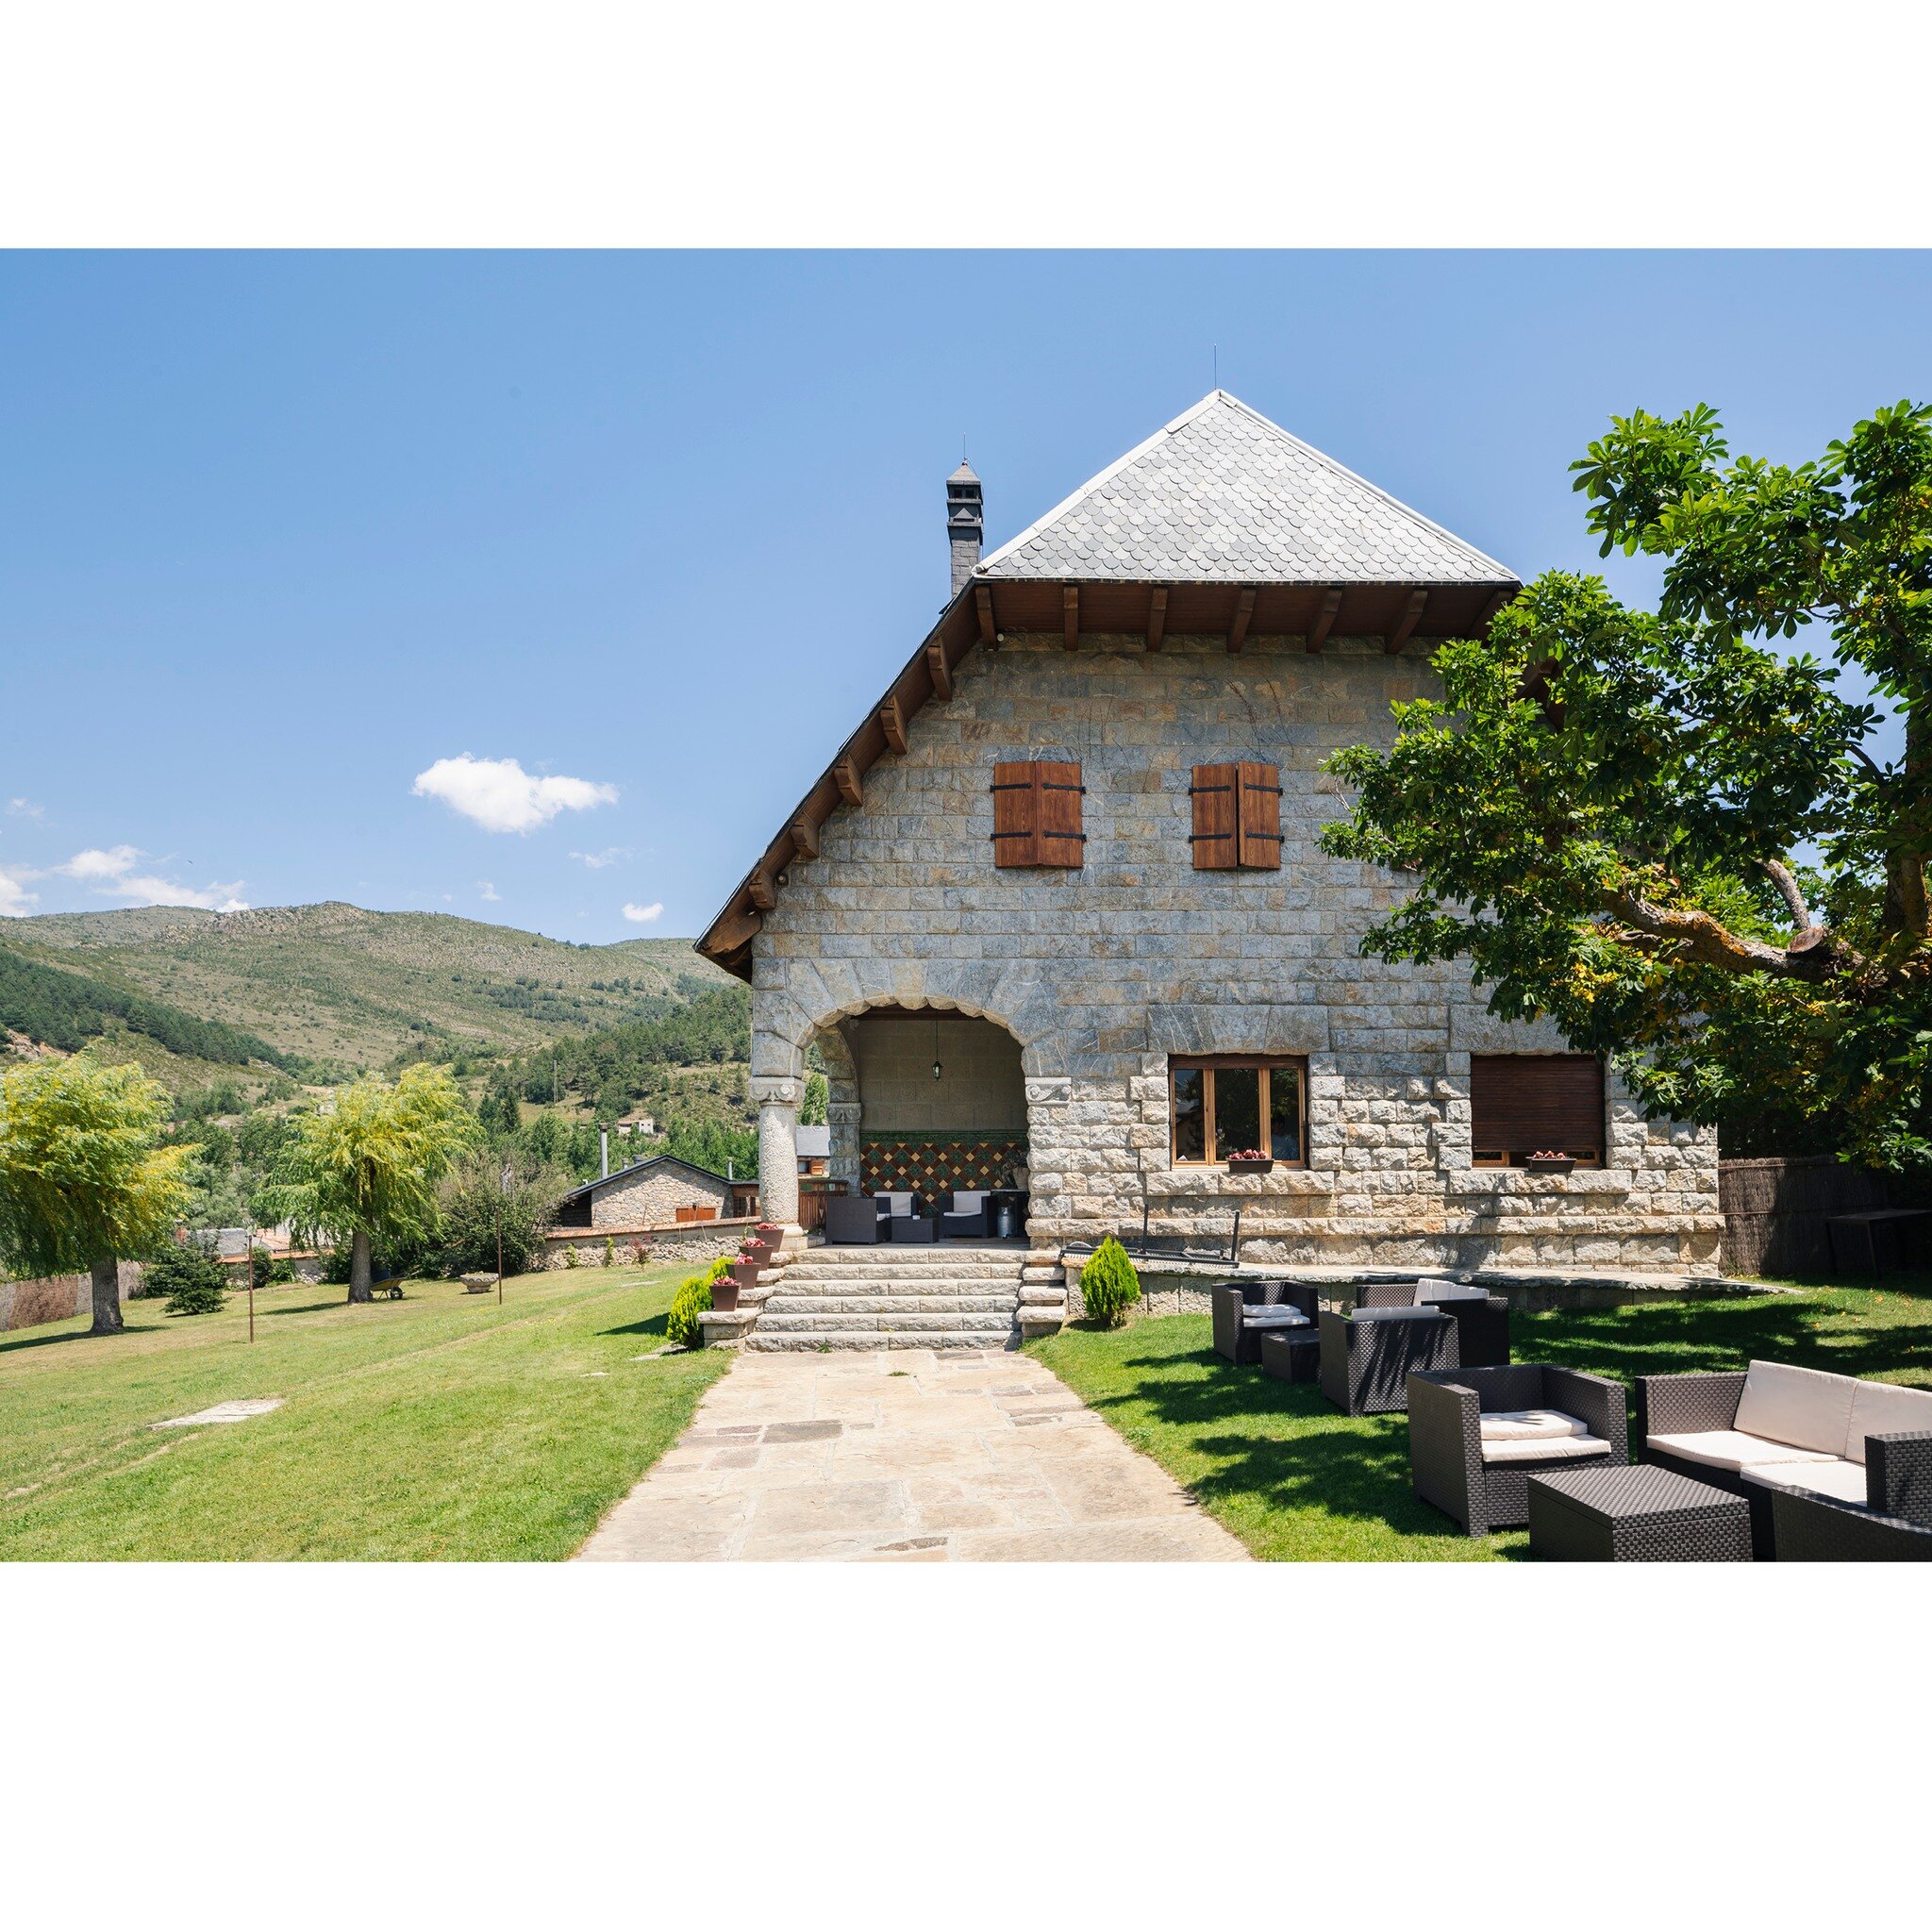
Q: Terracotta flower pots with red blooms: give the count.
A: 4